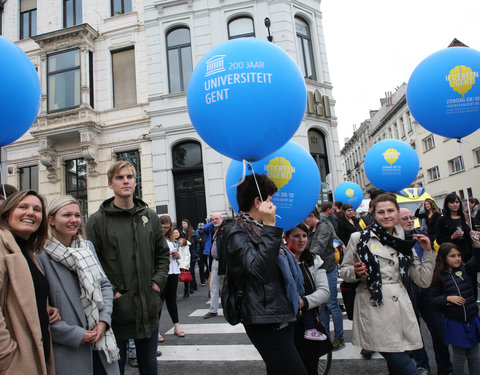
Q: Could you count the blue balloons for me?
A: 6